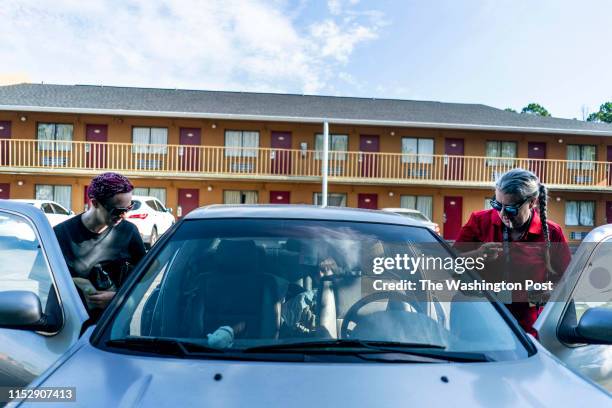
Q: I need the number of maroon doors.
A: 15